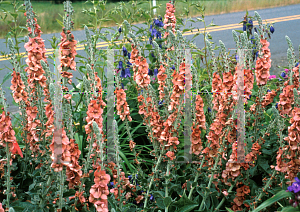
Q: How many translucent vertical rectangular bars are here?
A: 4